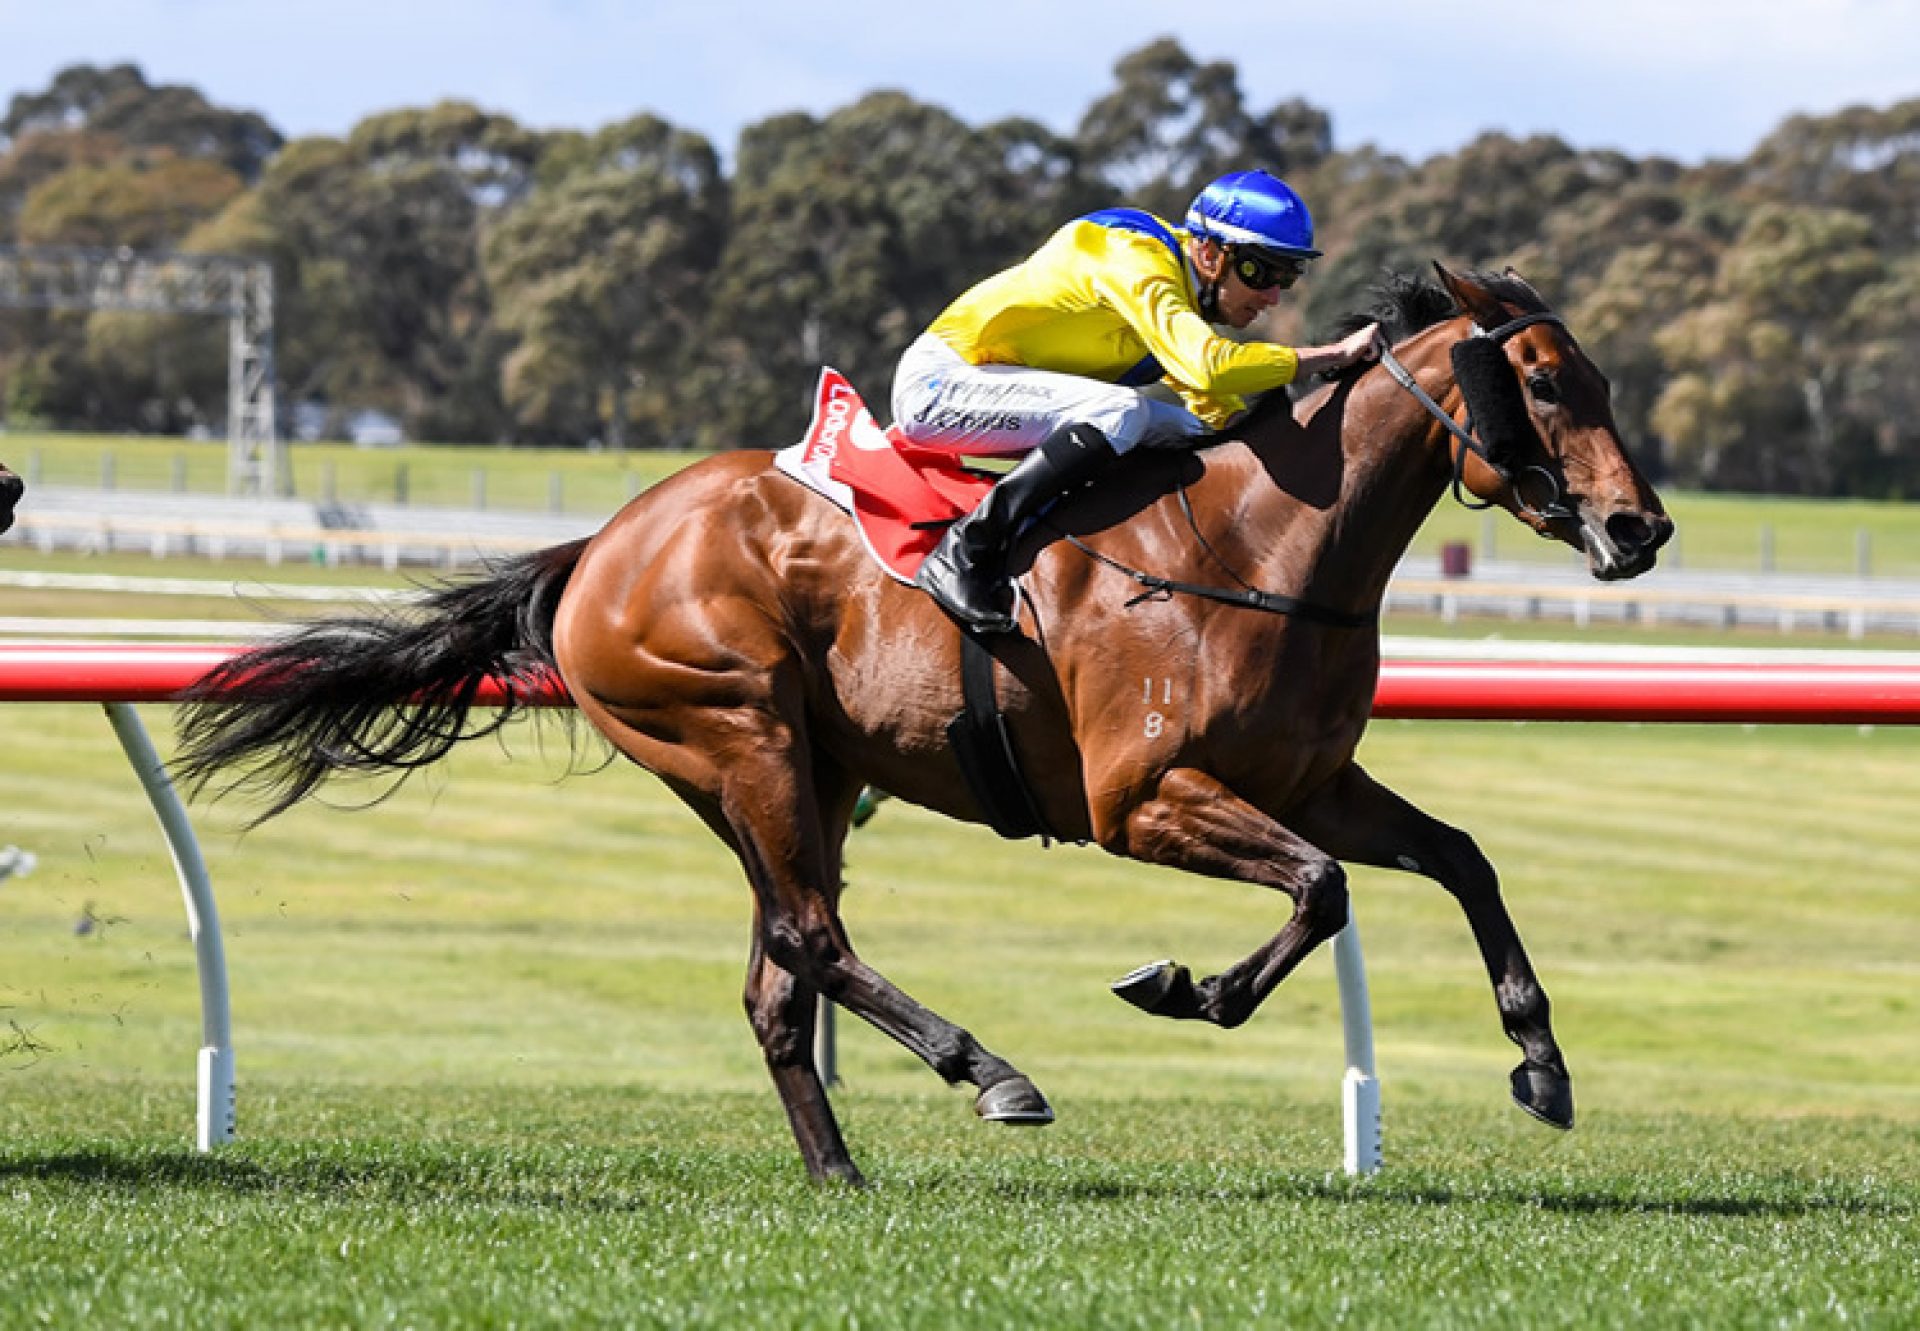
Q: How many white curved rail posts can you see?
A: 2